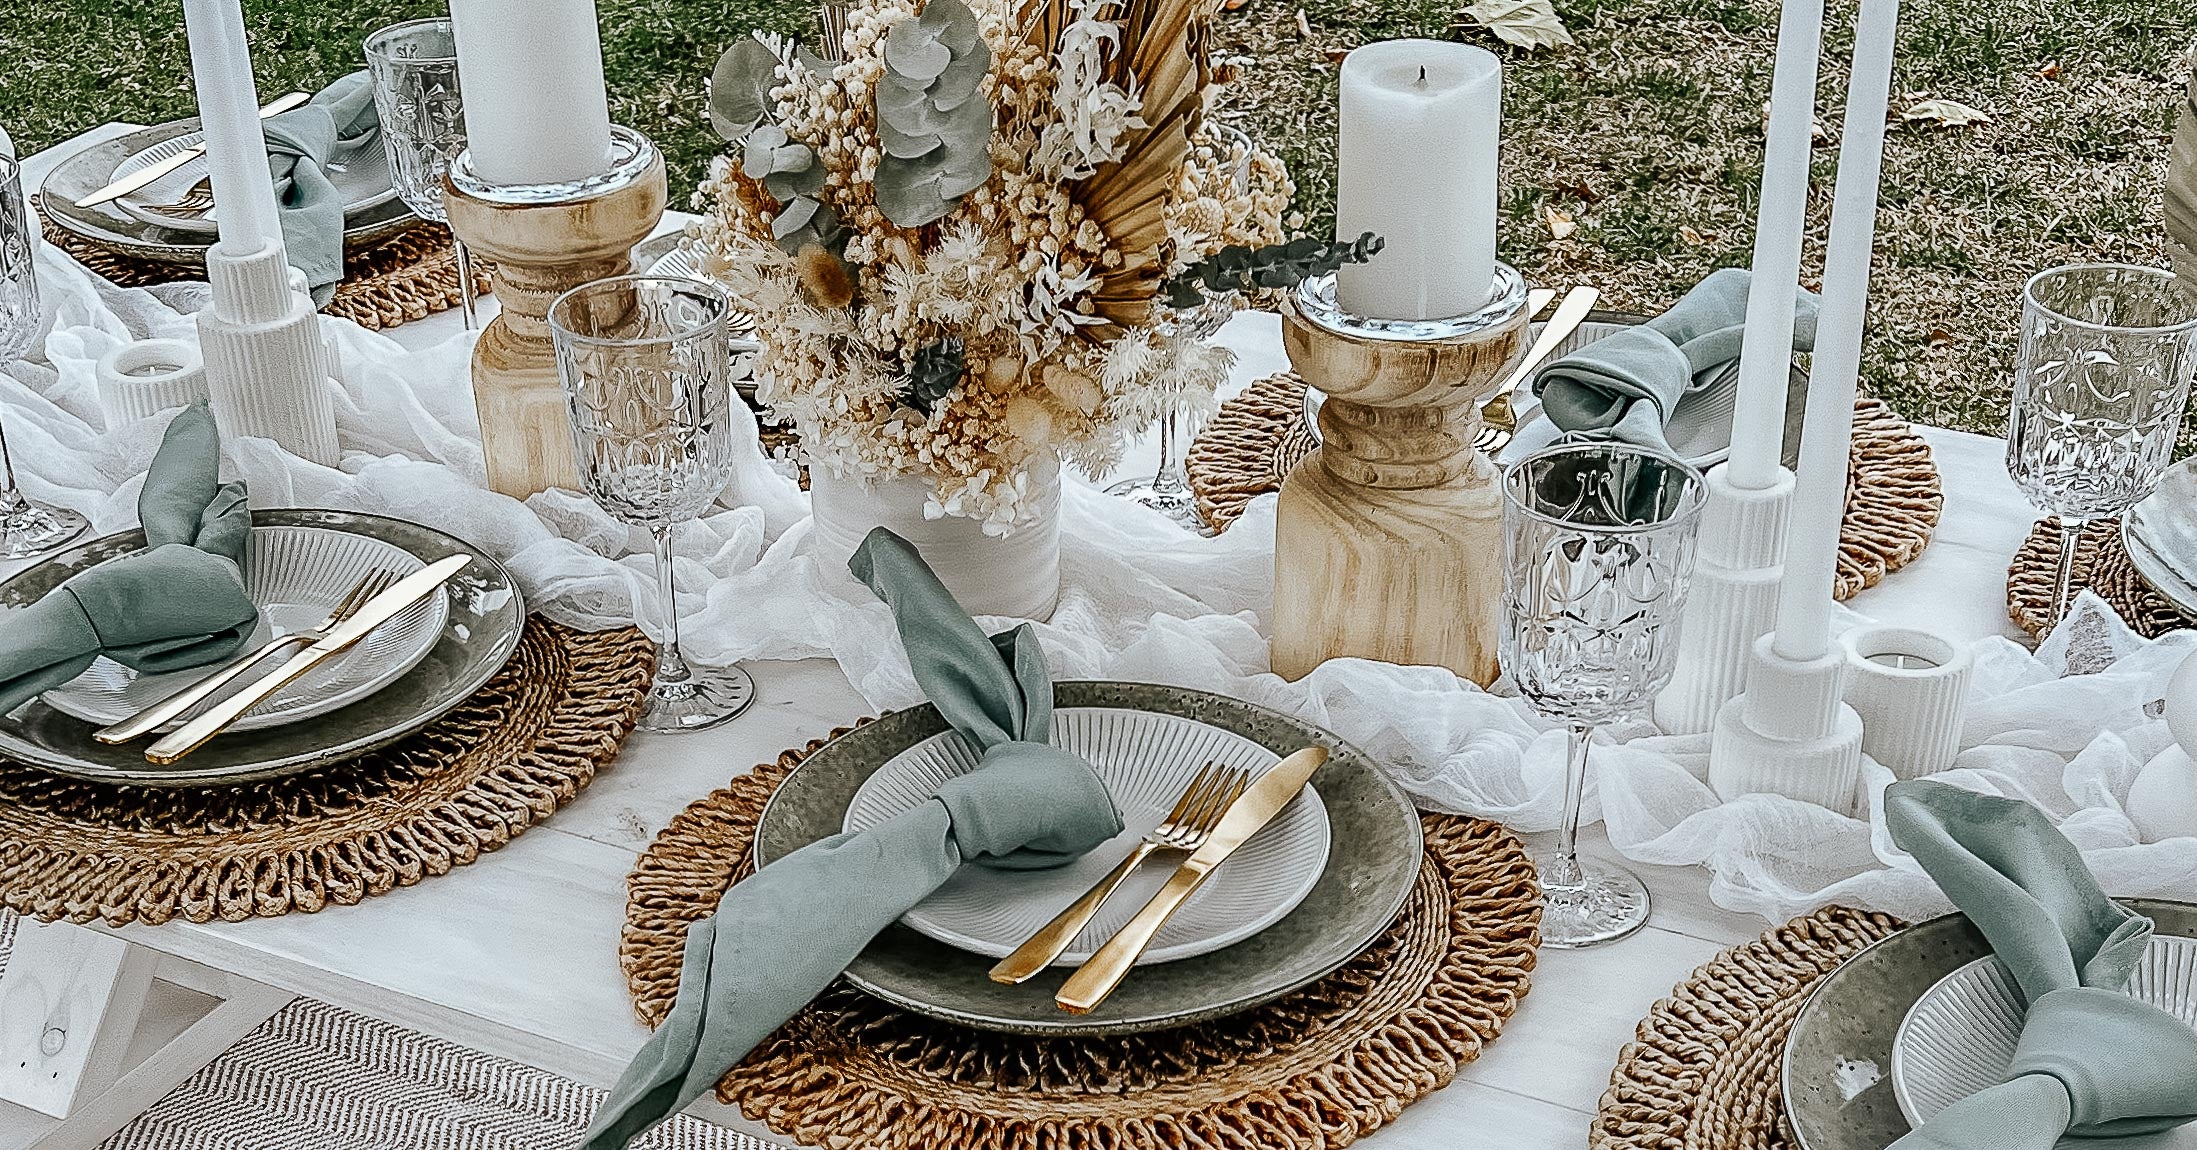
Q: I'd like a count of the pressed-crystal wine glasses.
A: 6